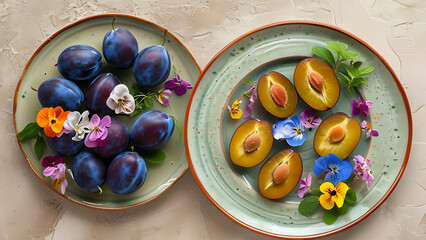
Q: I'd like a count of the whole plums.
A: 10